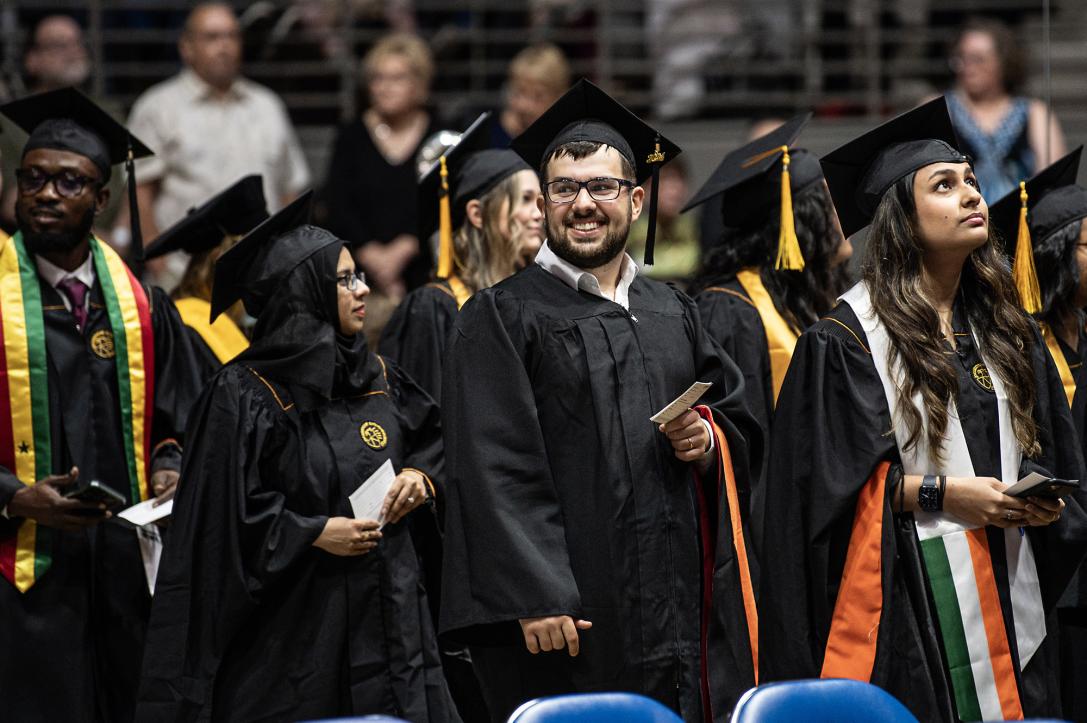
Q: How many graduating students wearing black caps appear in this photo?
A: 8